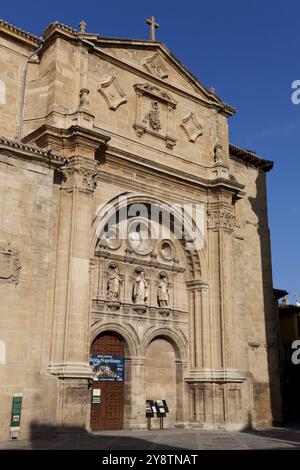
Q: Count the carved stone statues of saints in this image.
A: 3